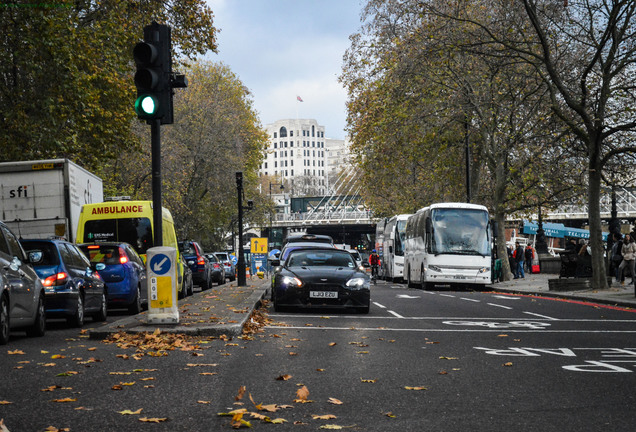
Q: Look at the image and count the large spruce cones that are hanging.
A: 0